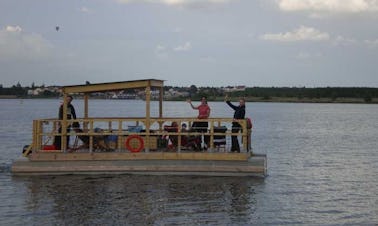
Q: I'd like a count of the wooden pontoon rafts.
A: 1